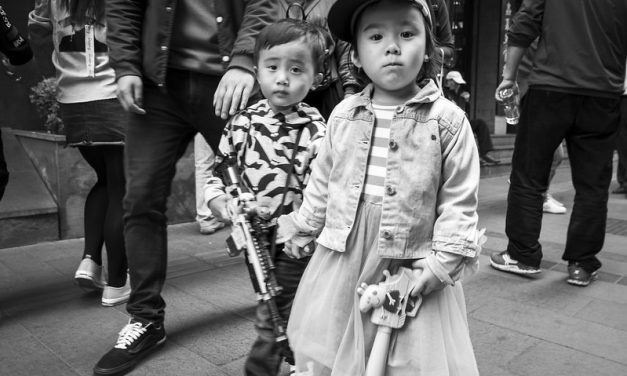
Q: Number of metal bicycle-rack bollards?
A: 0